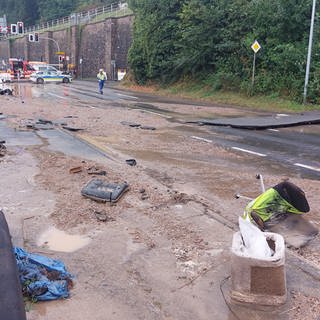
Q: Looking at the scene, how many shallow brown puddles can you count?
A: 1